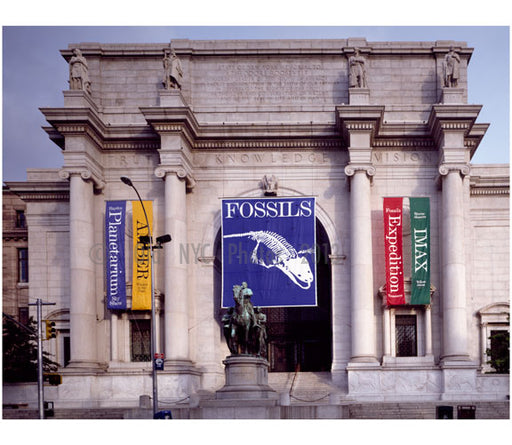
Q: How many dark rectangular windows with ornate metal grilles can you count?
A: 2